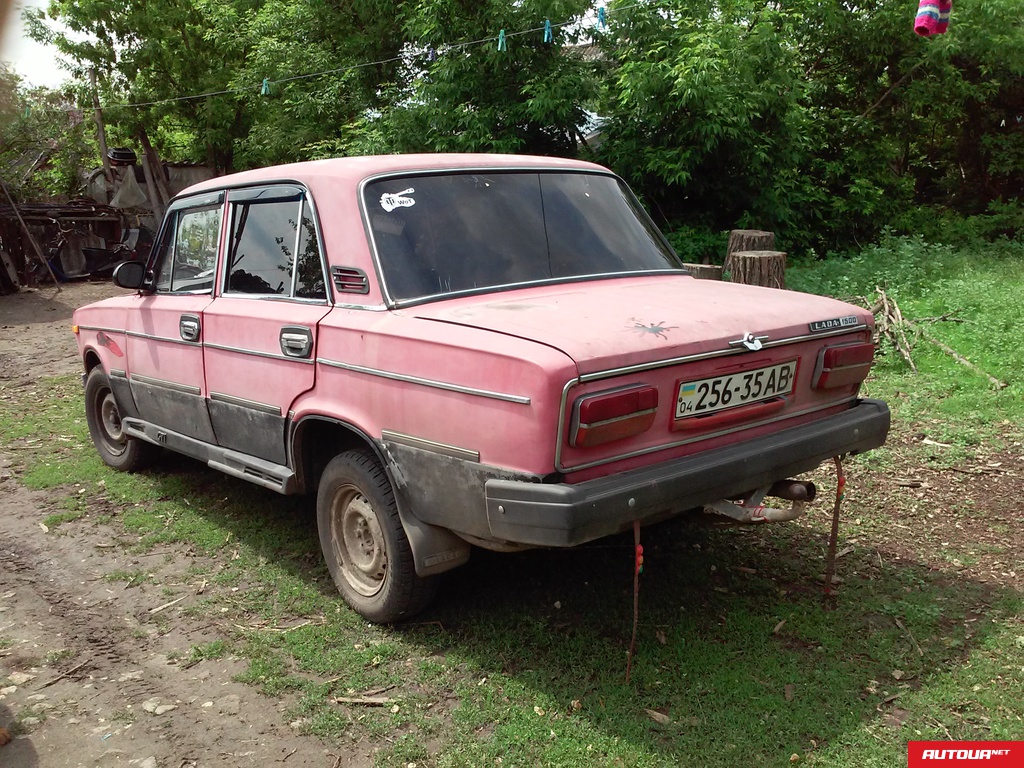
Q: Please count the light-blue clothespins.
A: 4